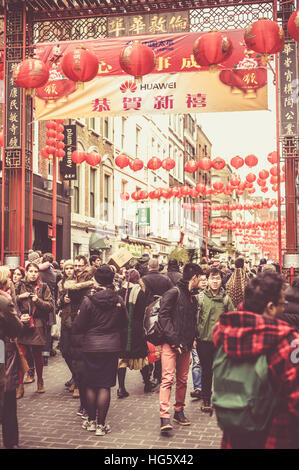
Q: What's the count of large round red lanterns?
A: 6